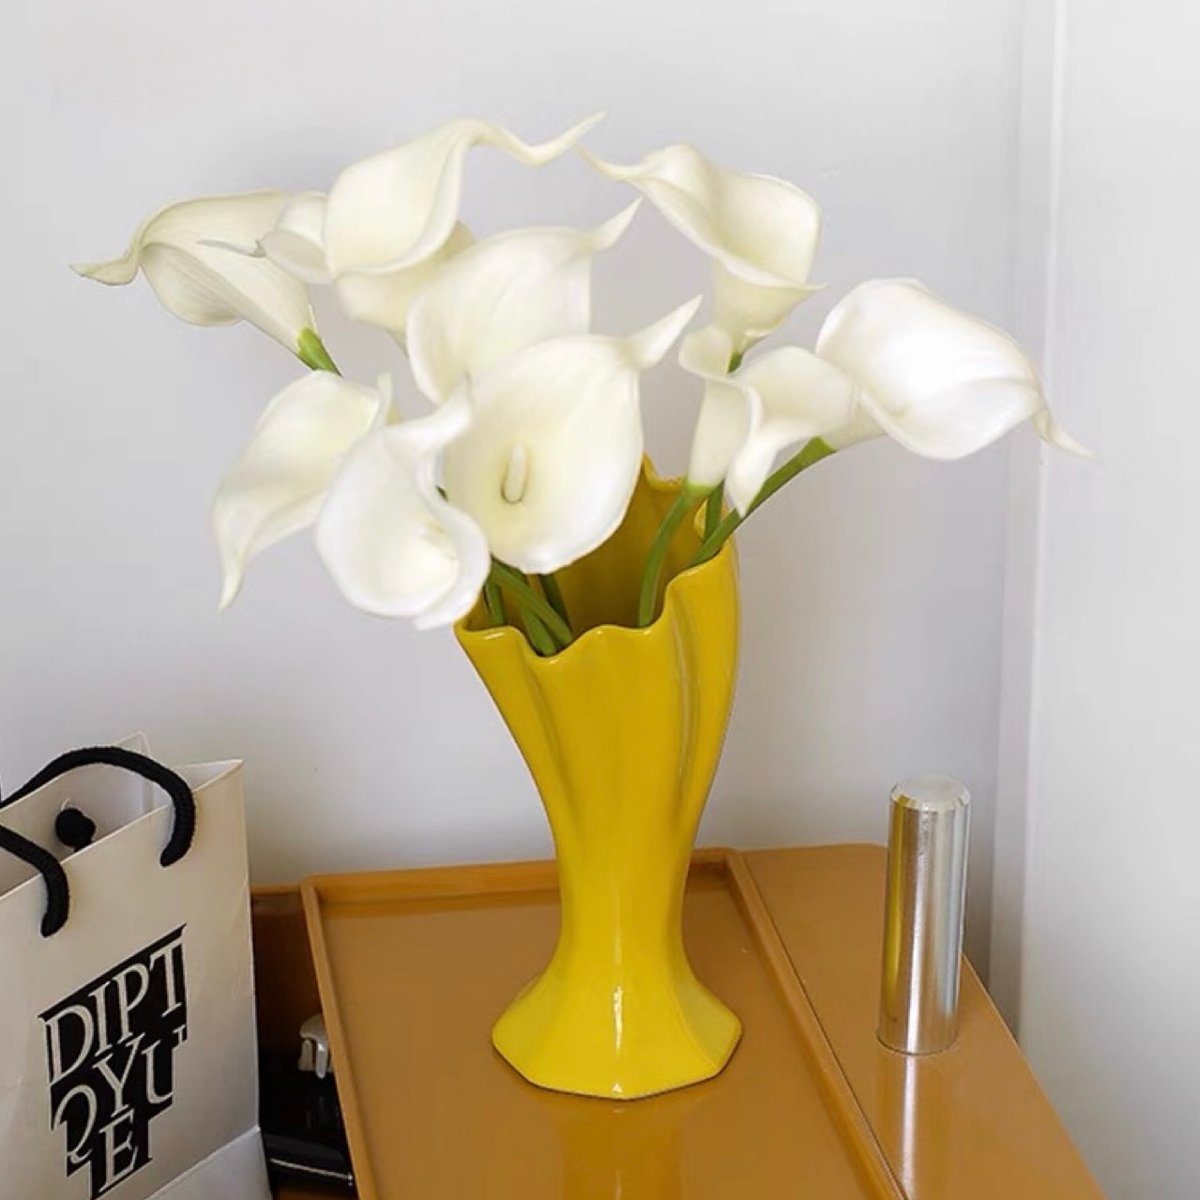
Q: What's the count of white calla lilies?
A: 10